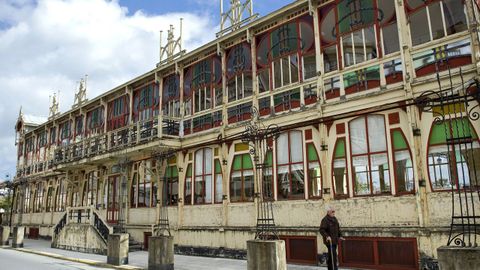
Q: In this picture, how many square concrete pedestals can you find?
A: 6